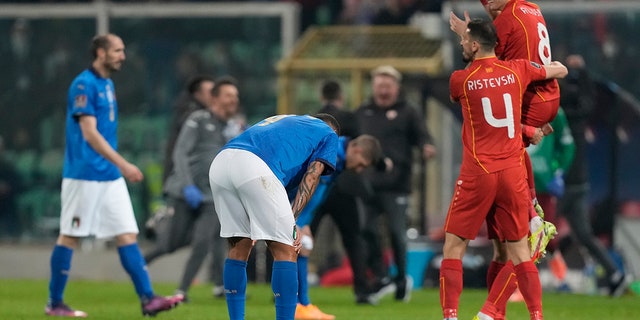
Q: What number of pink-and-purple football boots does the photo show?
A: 2